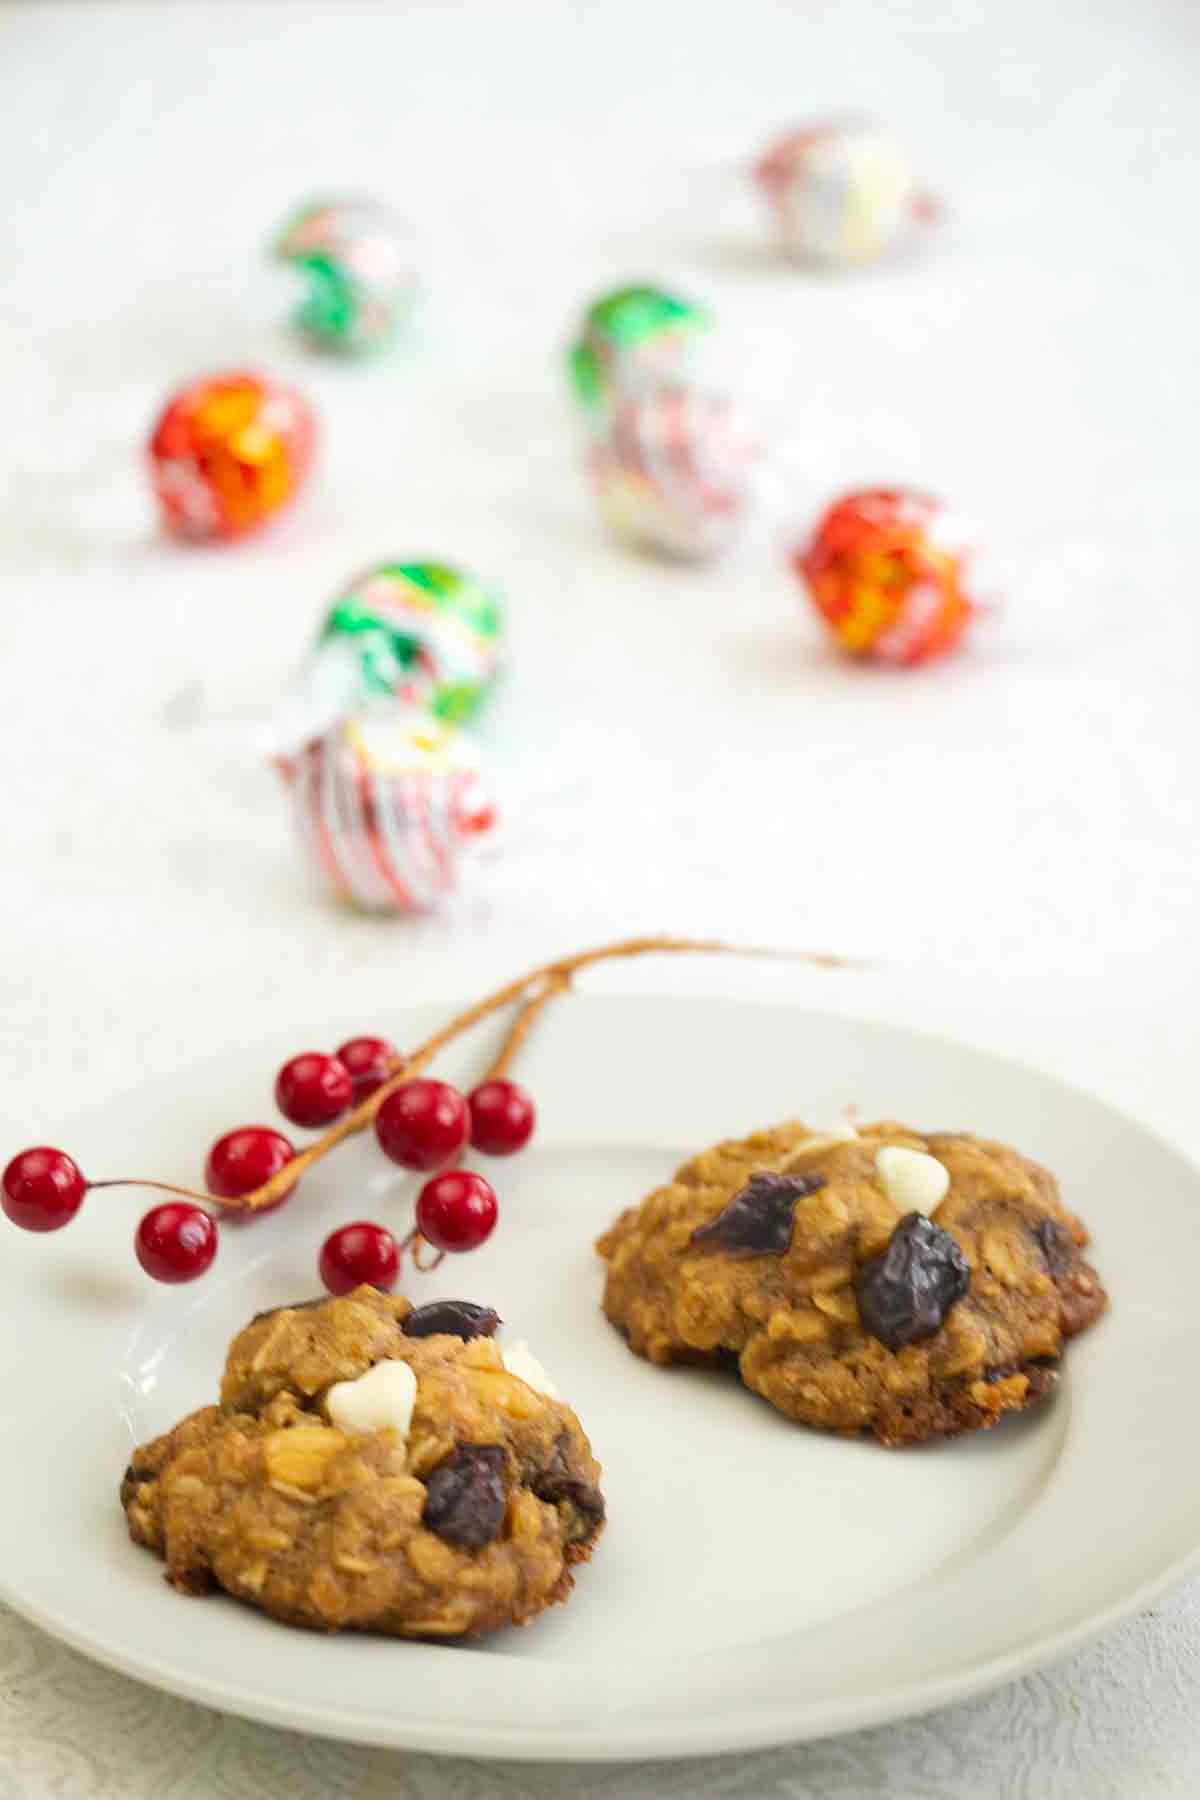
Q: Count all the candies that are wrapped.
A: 8